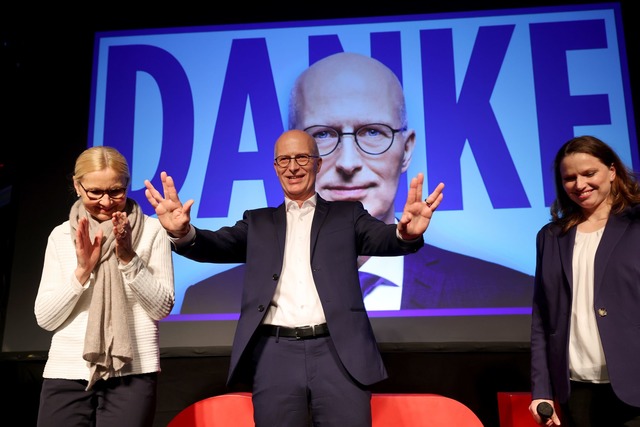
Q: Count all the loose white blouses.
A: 1